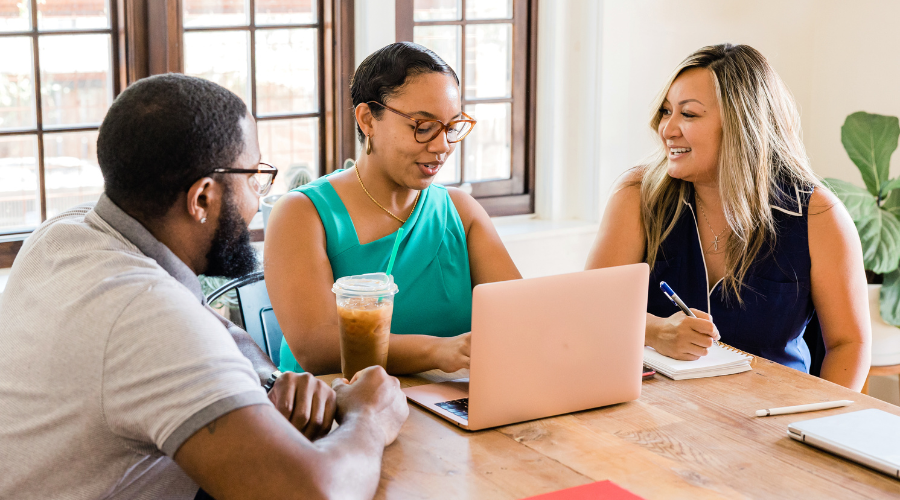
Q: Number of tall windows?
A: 3